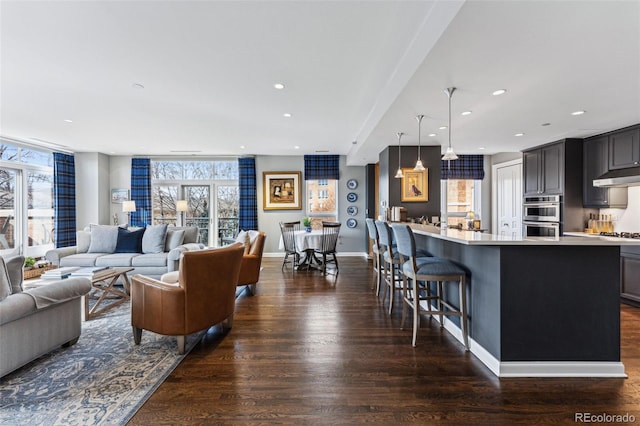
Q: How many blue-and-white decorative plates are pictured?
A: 4